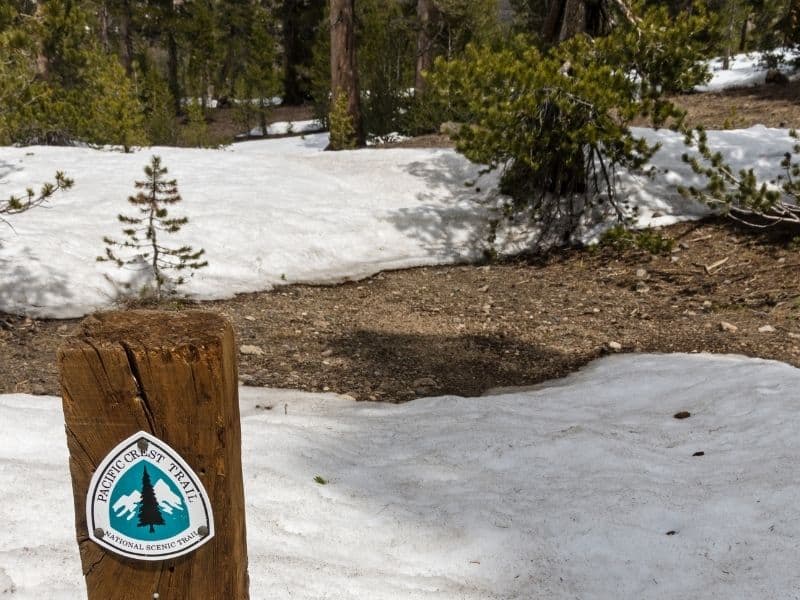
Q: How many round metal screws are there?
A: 3